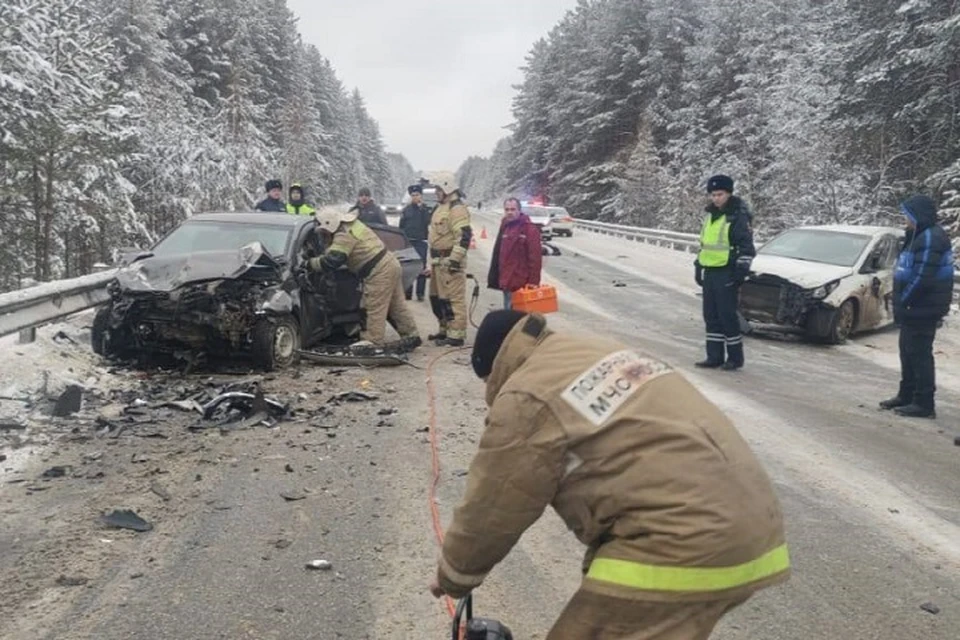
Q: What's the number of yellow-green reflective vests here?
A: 2